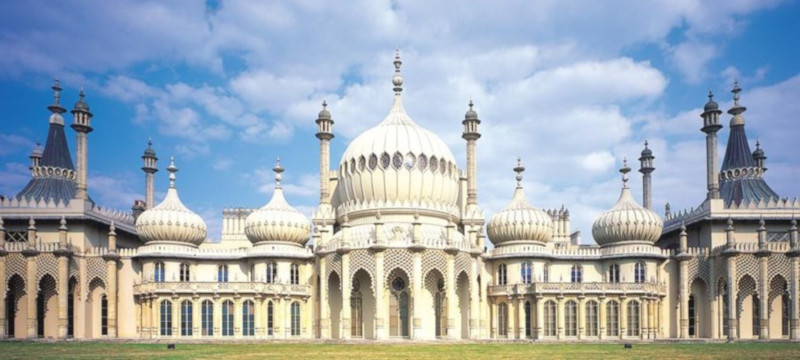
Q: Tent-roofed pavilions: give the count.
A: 2